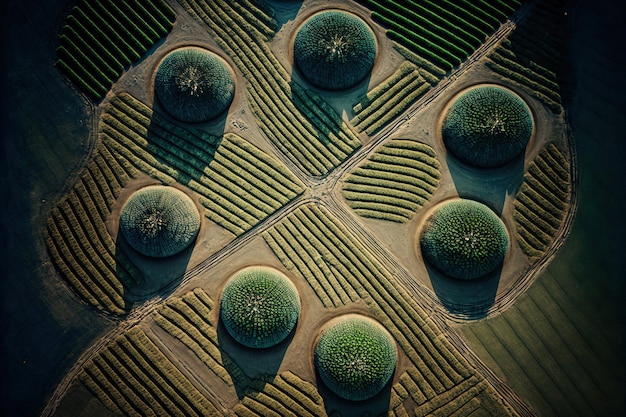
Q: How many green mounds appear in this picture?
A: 7